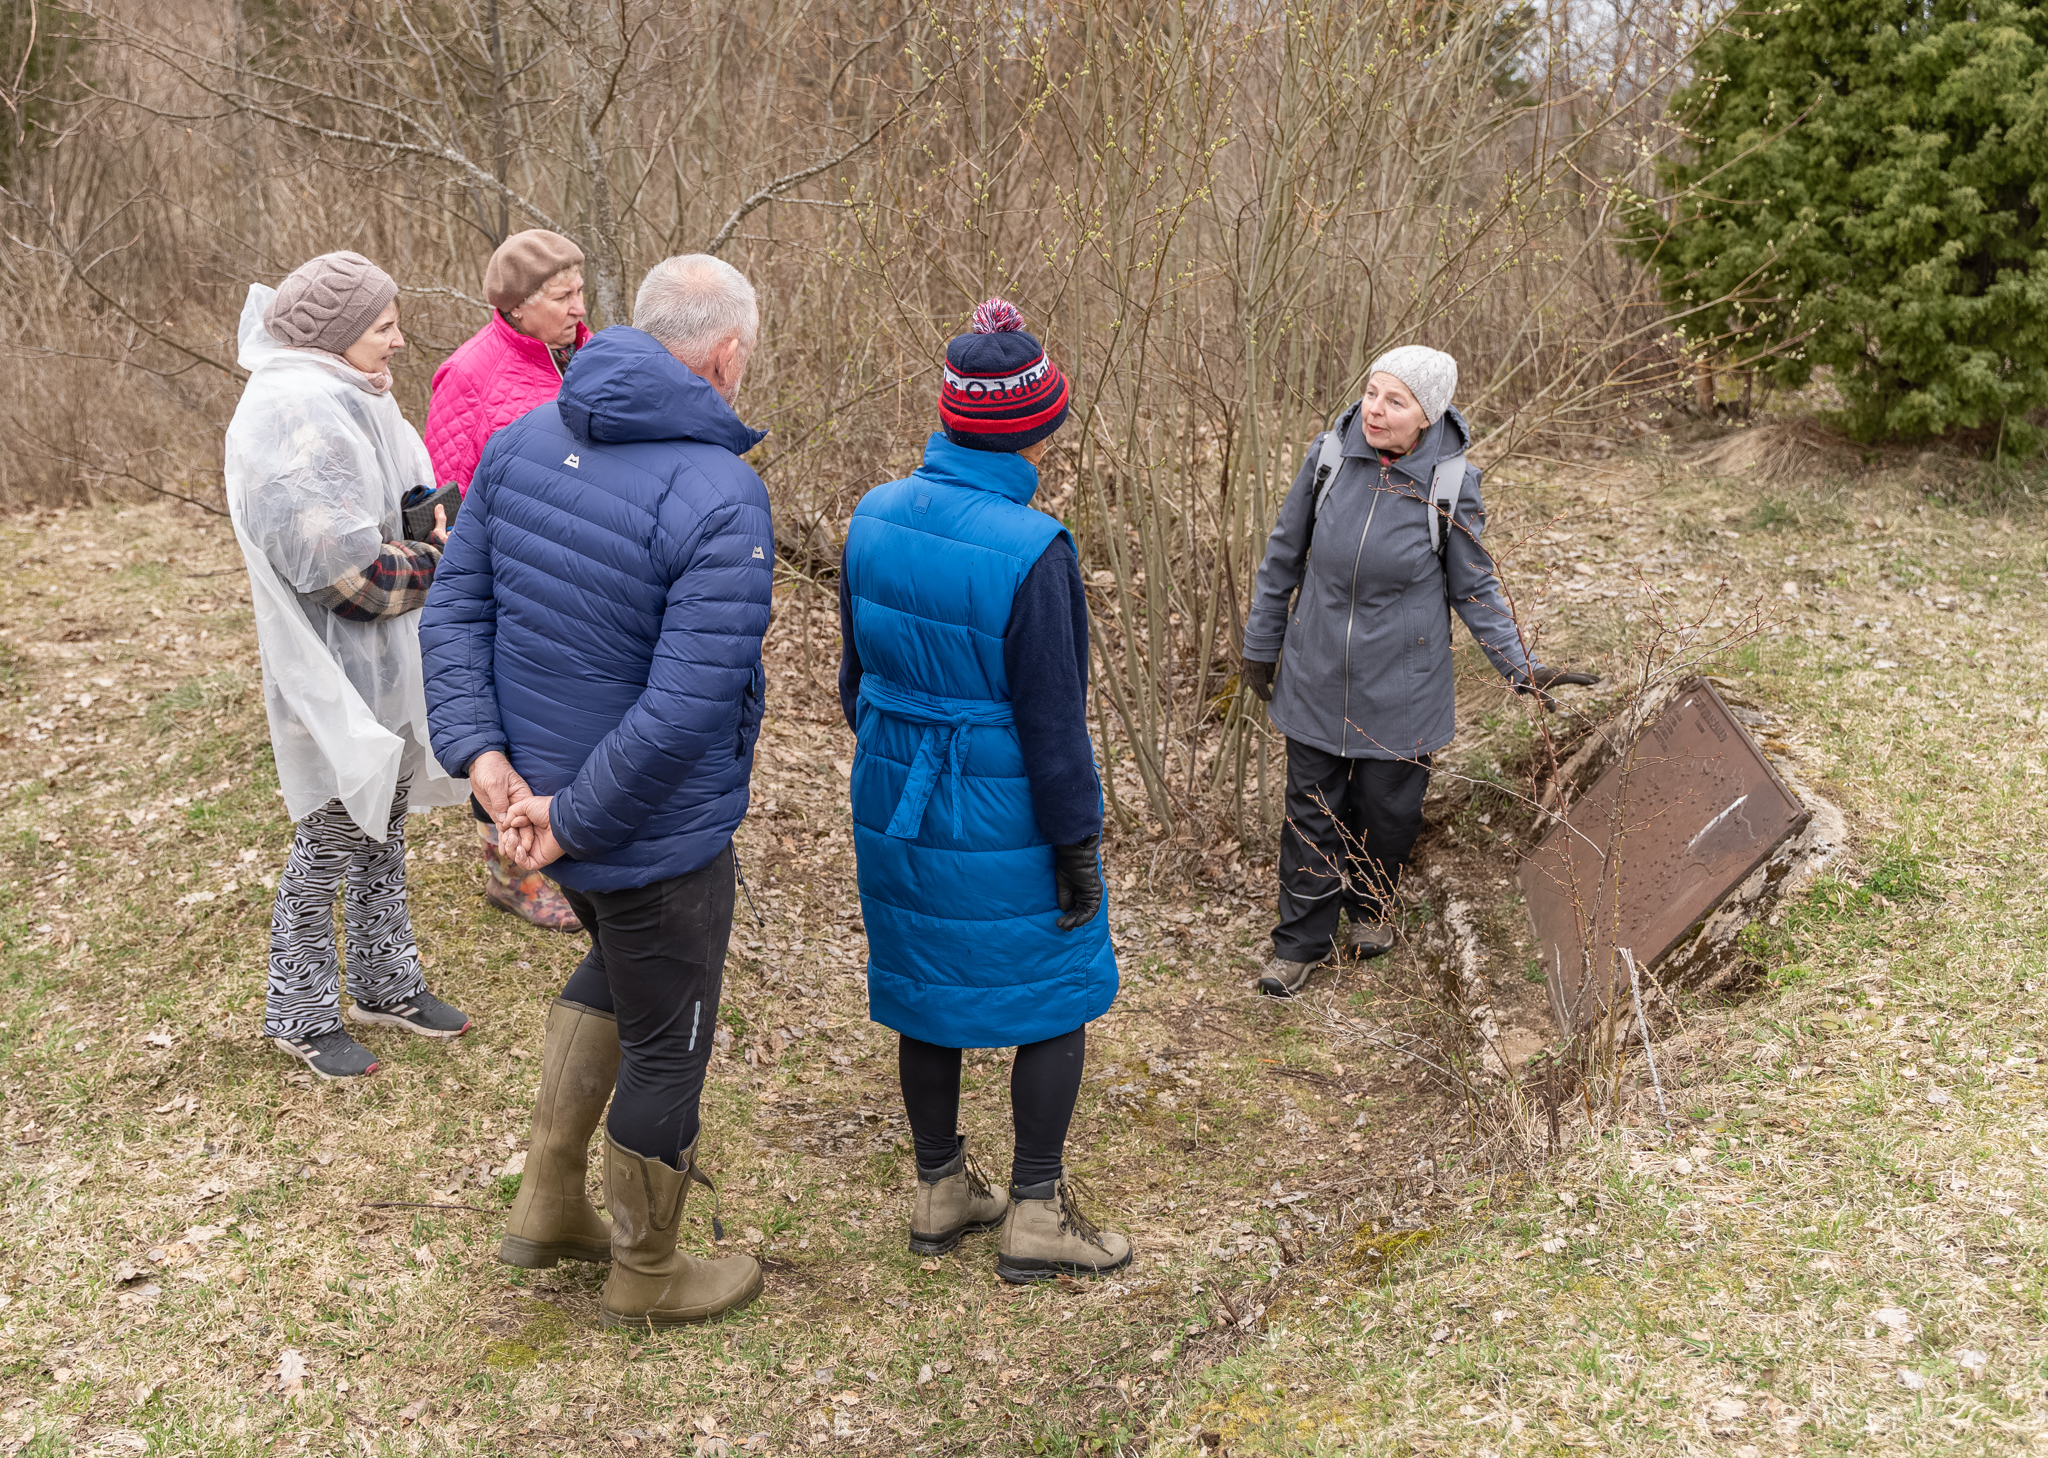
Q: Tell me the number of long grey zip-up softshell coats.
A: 1